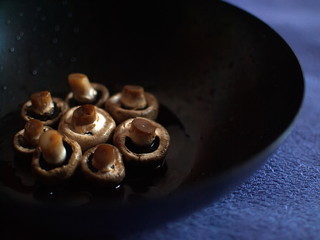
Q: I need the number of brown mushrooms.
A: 8